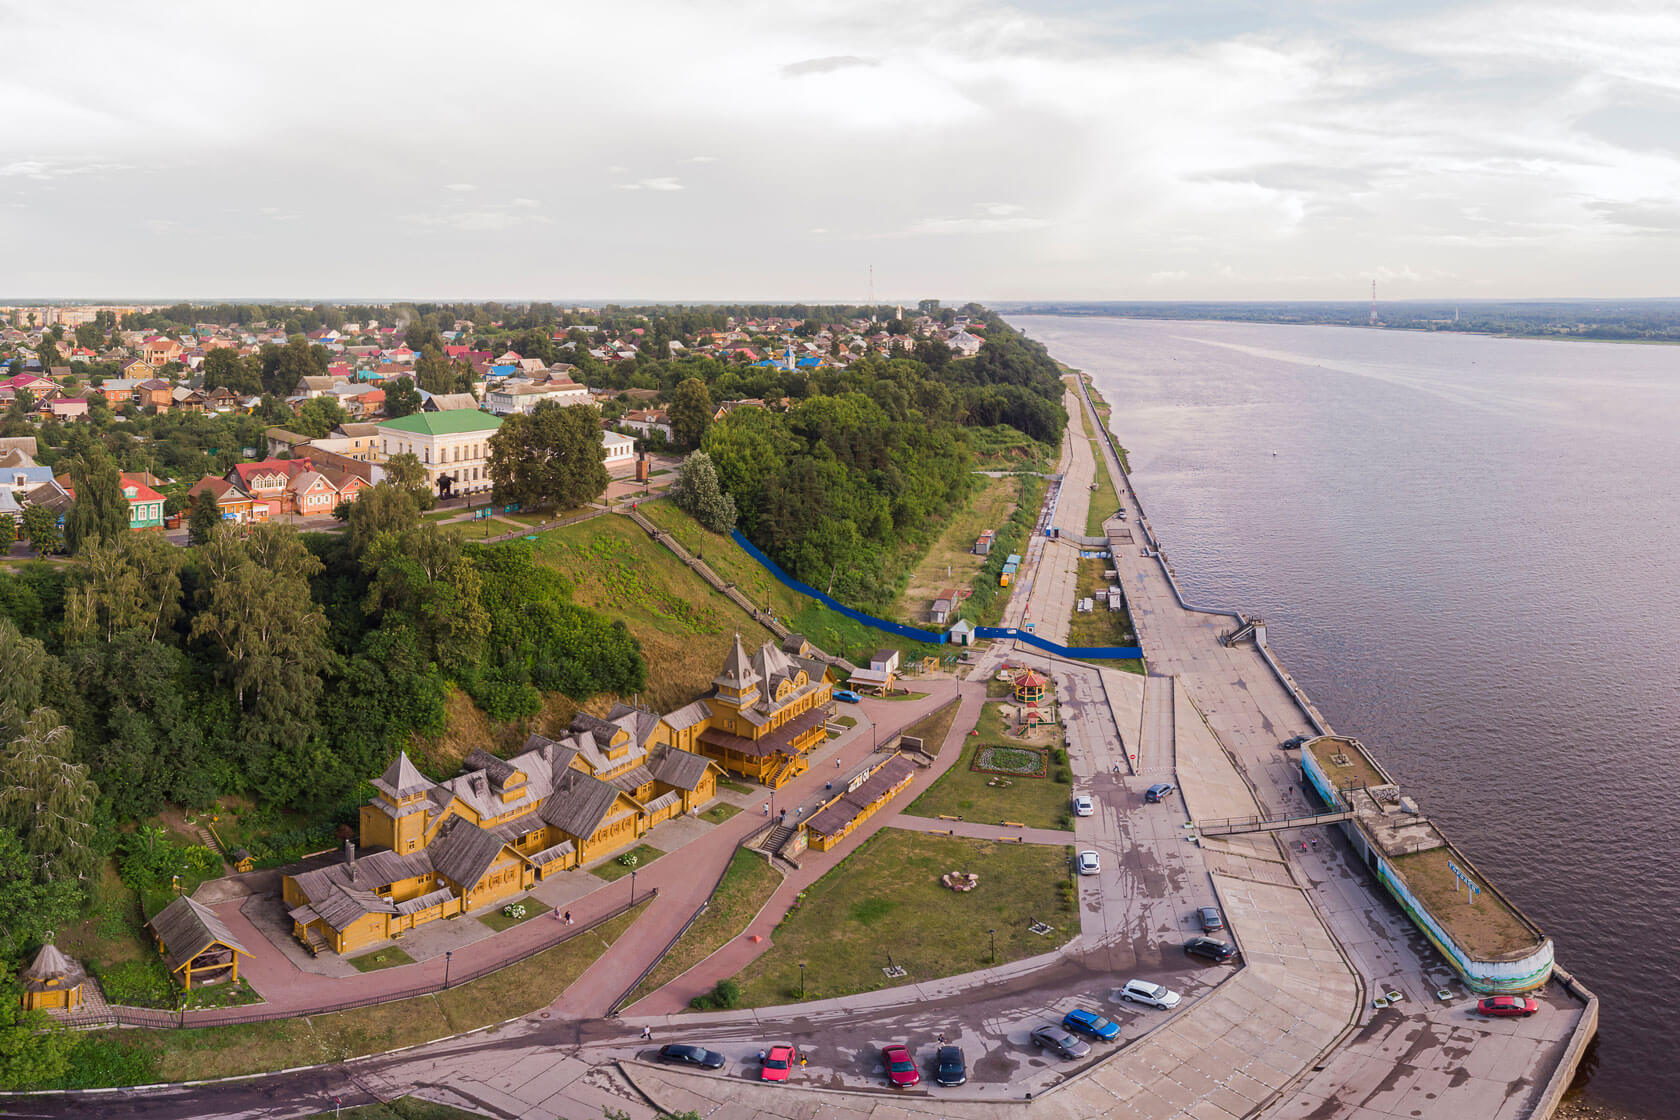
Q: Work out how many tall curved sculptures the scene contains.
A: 0